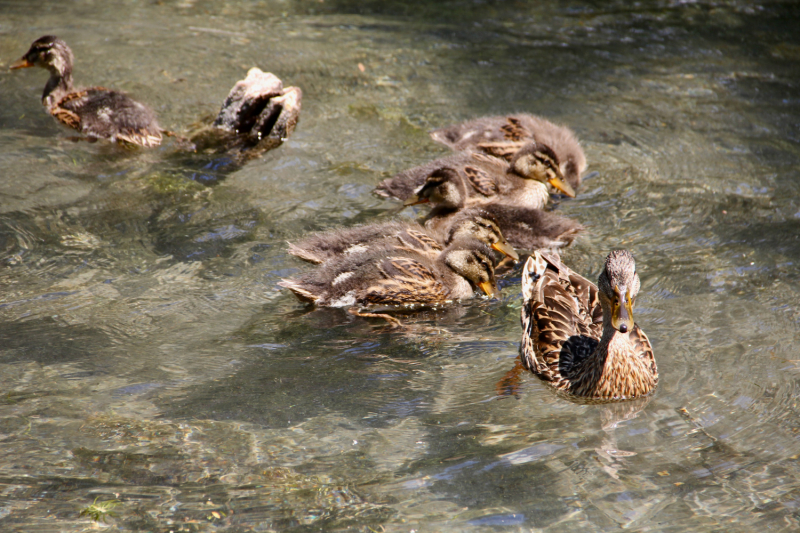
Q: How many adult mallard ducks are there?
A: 1